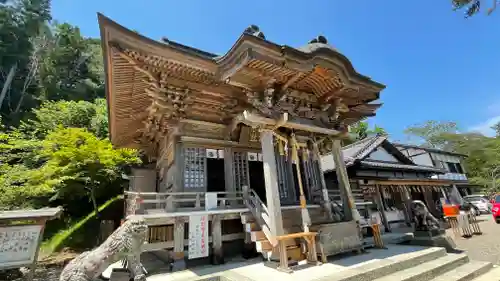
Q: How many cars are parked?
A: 2